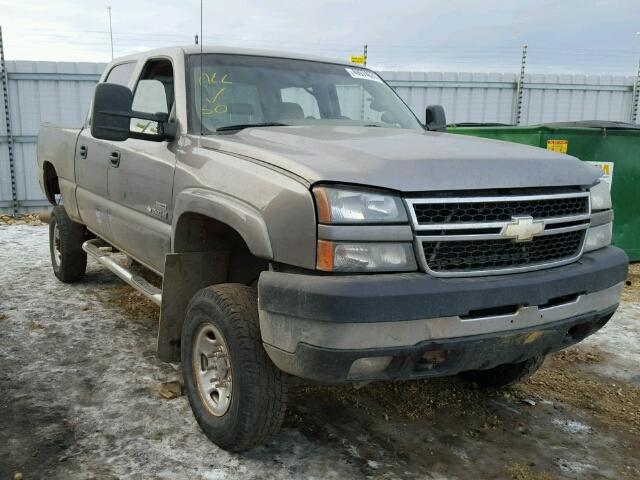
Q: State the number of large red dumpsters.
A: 0